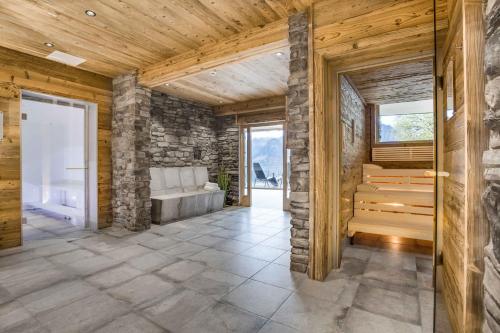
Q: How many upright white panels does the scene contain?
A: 4